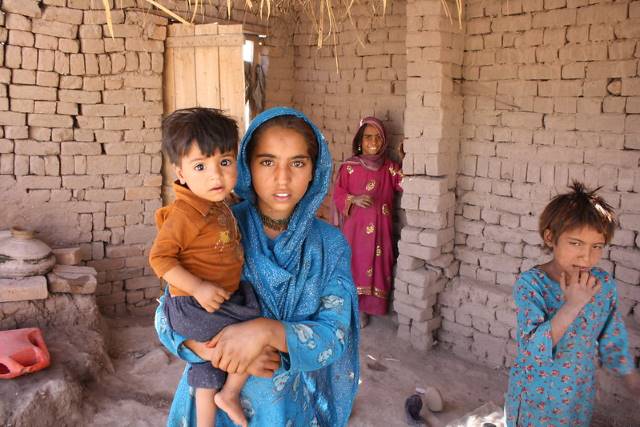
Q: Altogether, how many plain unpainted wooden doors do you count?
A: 1